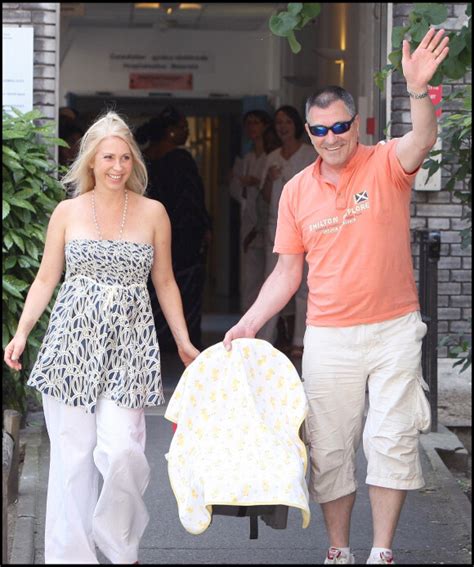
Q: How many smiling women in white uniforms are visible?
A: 2